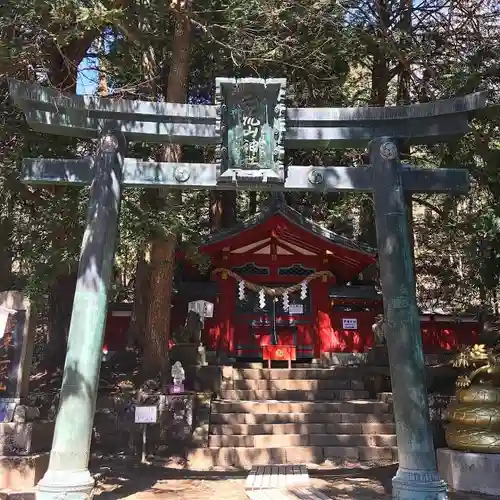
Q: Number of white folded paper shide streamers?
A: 4